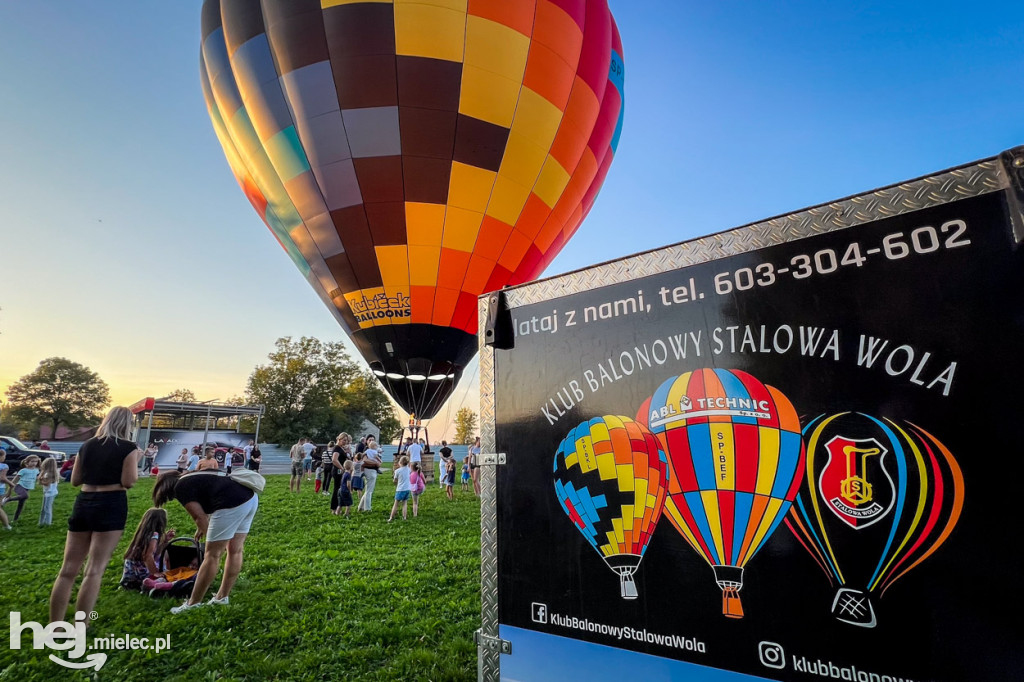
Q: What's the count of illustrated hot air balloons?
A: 3